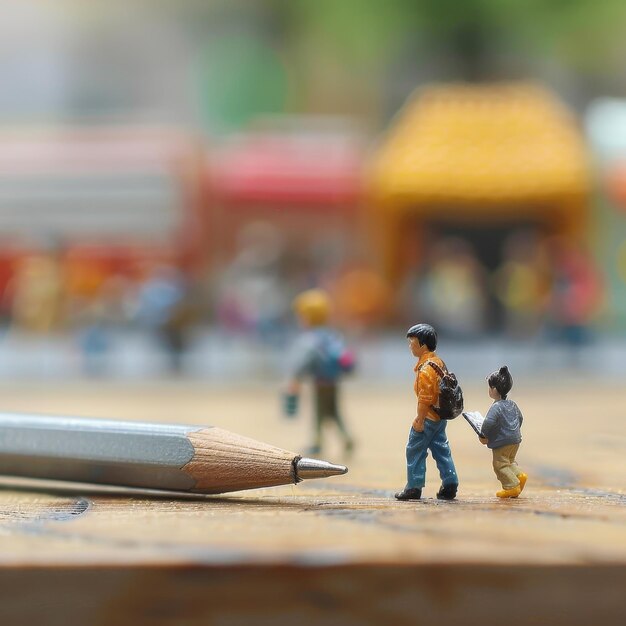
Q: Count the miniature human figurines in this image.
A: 3